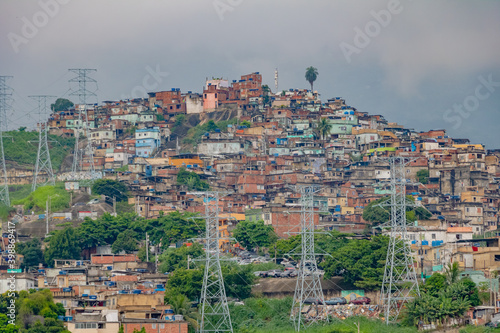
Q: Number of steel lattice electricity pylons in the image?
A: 6